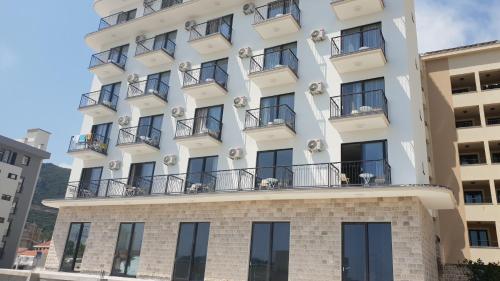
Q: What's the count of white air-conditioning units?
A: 15